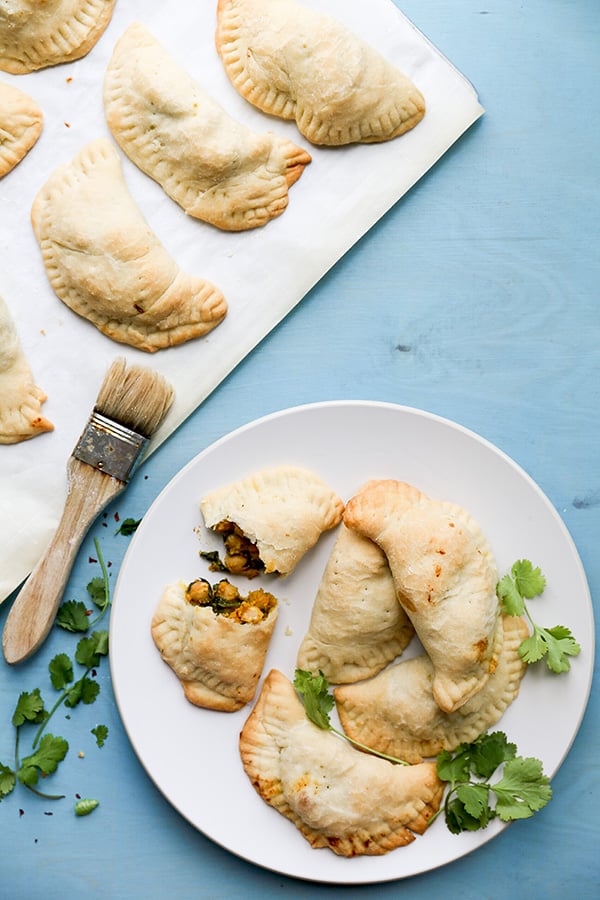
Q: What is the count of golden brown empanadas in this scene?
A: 11